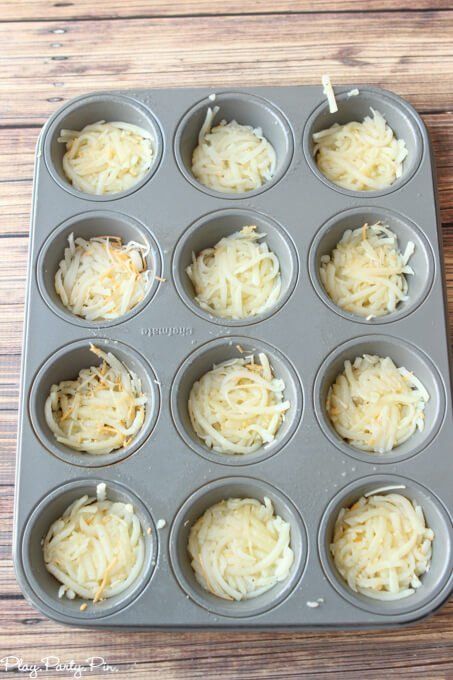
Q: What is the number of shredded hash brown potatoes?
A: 12